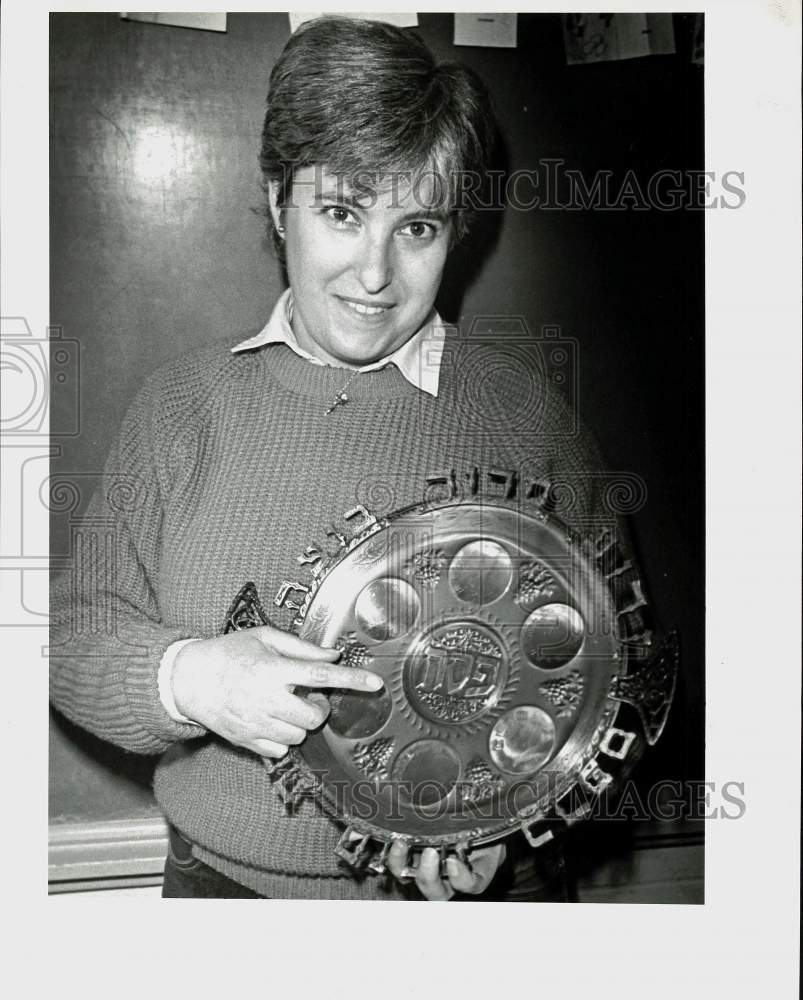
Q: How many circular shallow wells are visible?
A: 6